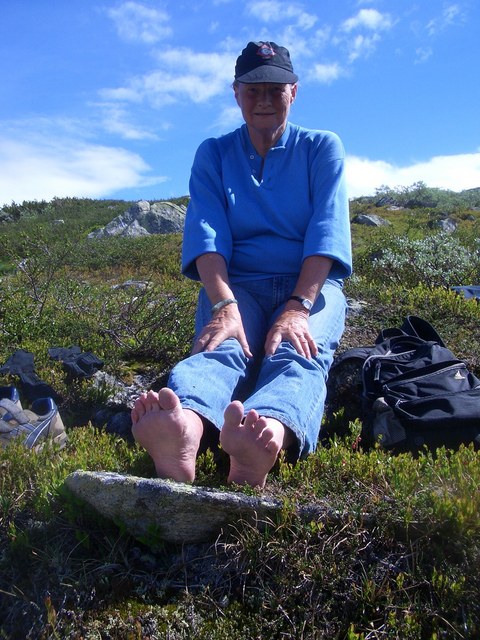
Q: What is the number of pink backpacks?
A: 0